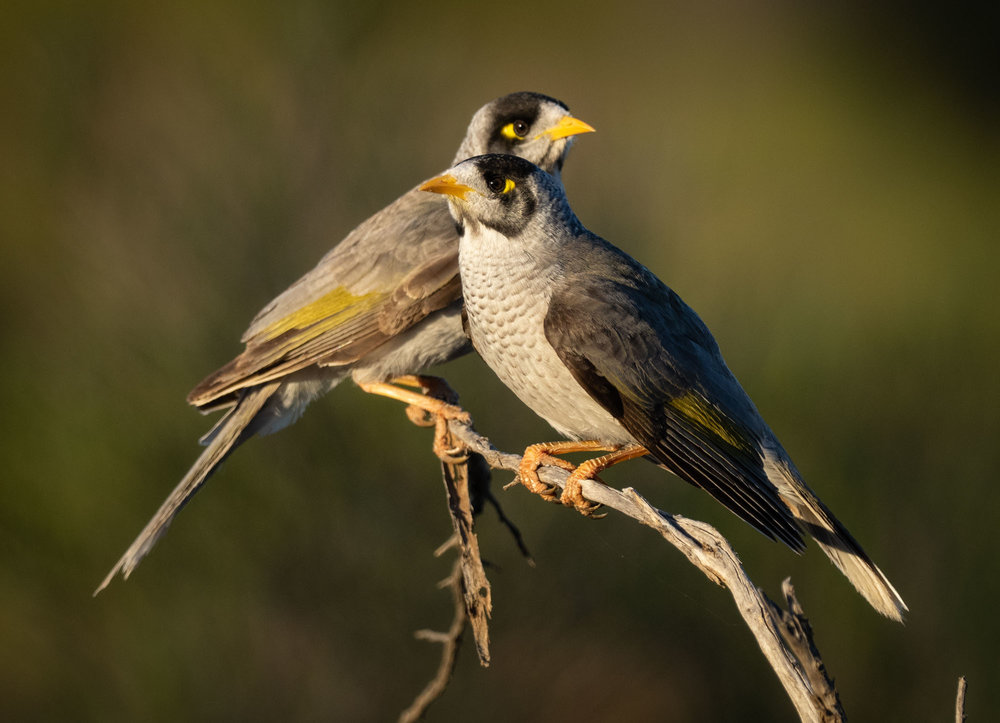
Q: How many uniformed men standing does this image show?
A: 0